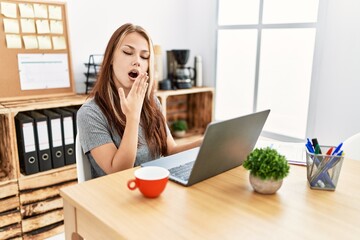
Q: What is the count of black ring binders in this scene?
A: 4